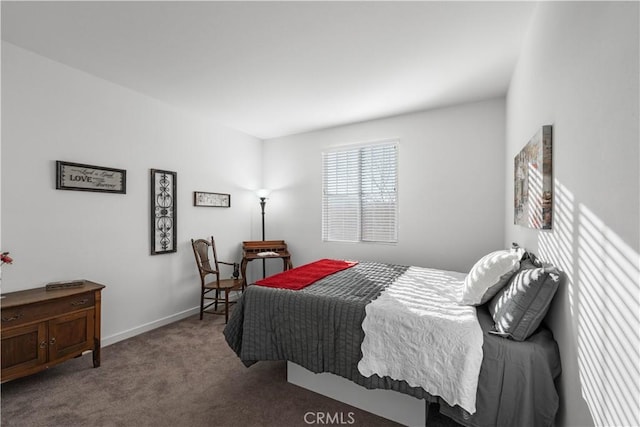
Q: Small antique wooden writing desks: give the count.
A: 1